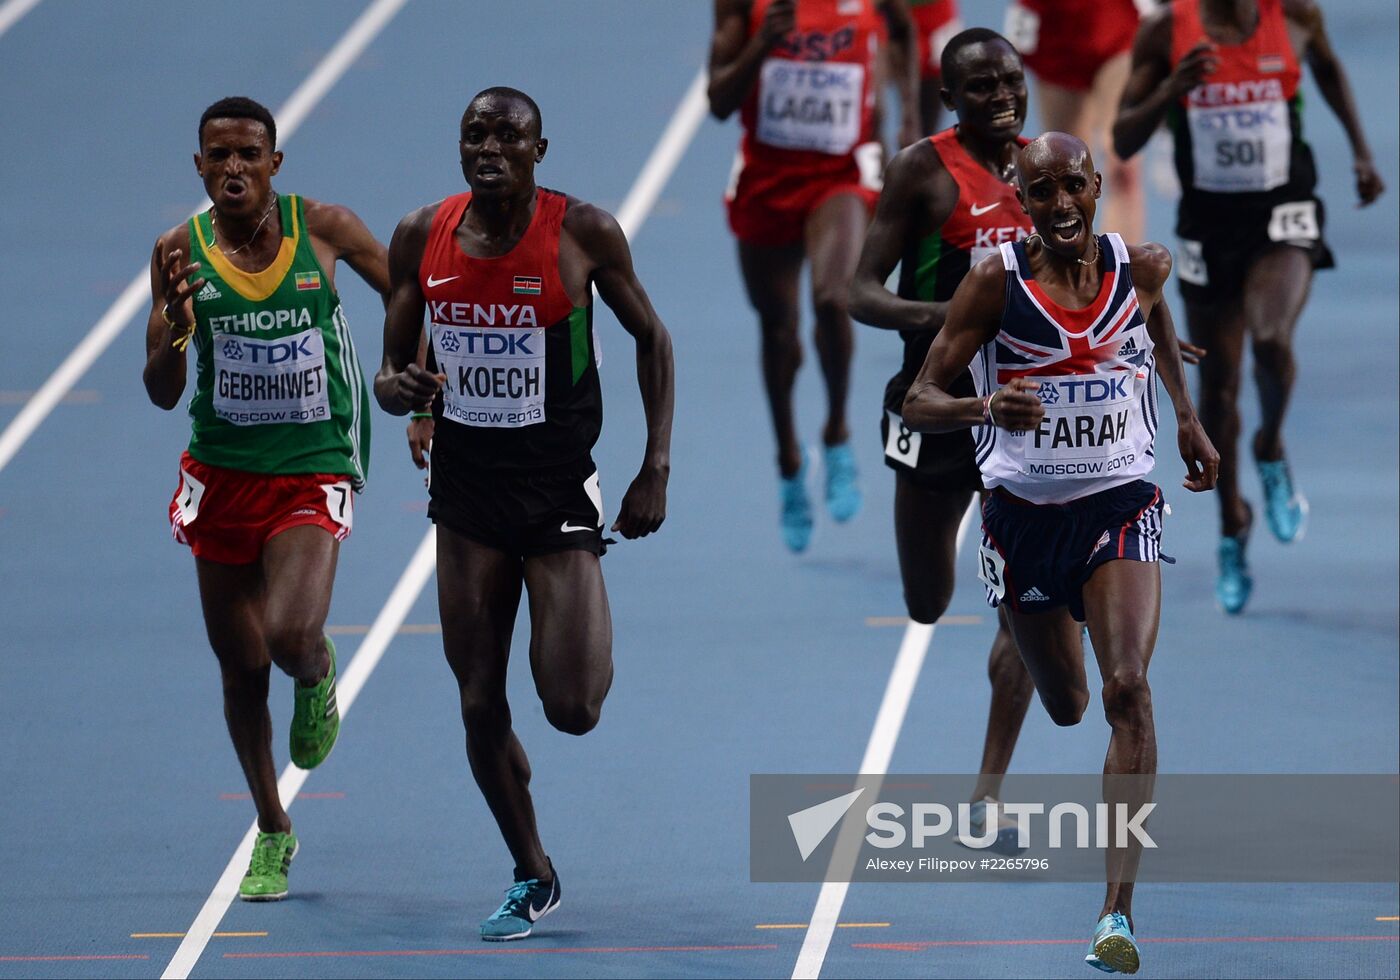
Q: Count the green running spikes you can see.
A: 2